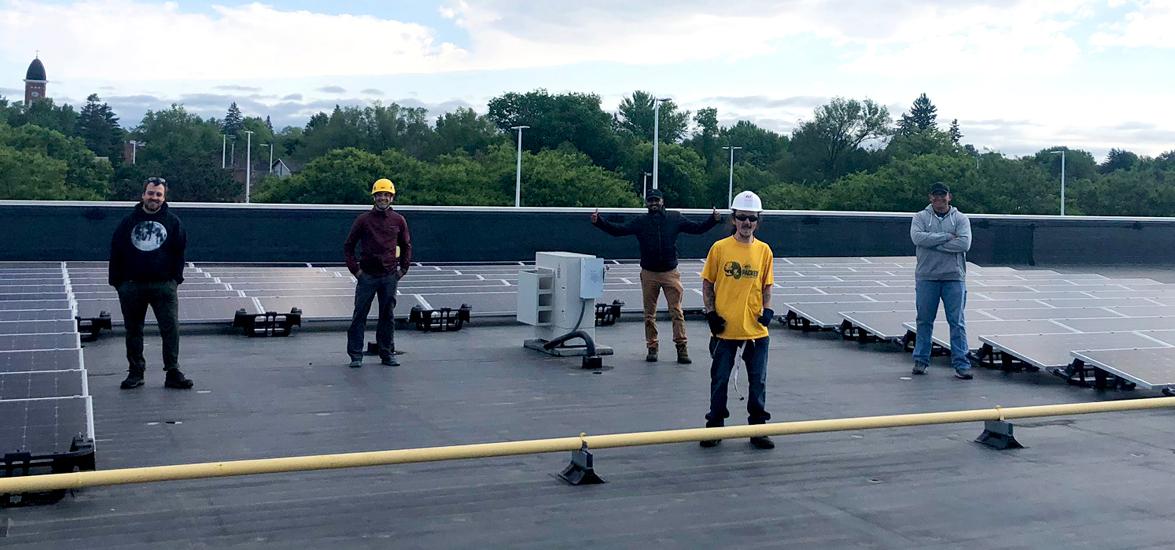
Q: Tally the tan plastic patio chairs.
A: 0